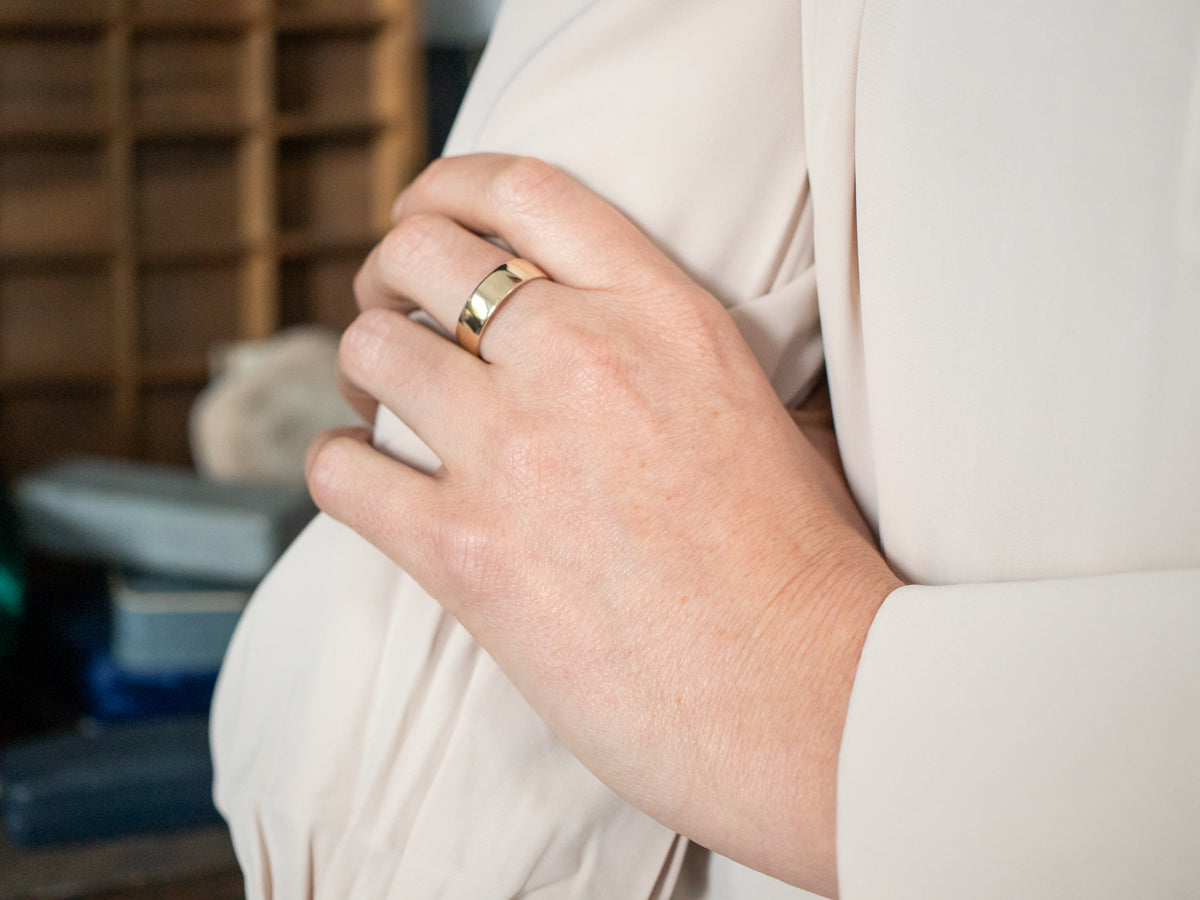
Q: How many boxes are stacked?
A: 4